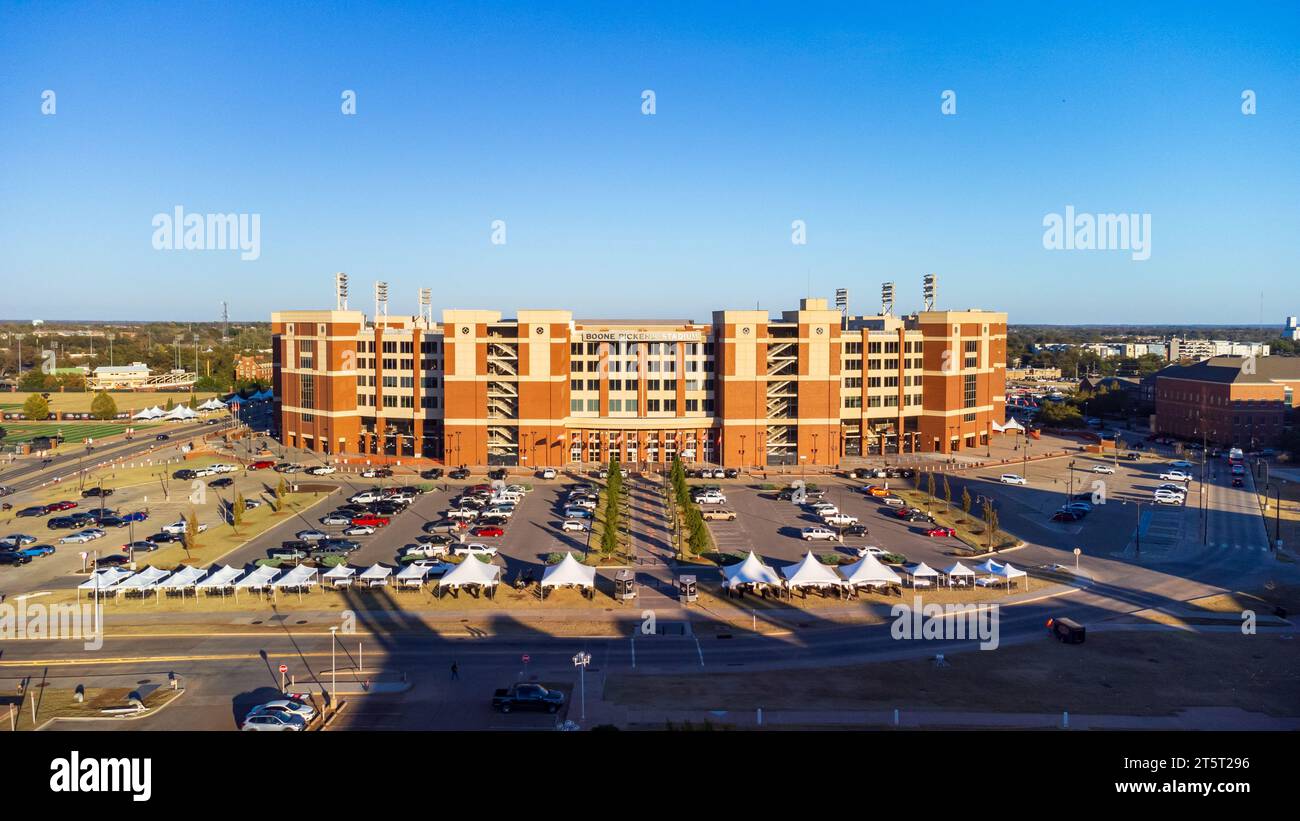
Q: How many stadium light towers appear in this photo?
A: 6